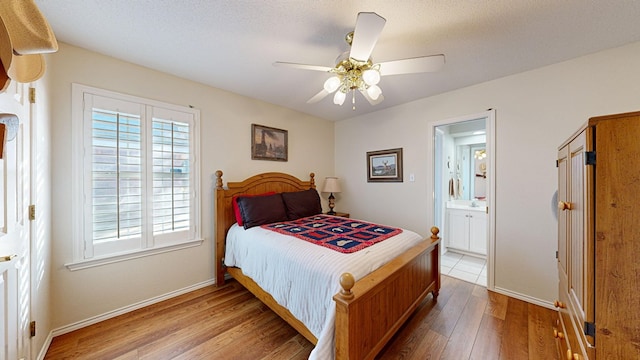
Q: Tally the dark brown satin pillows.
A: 2